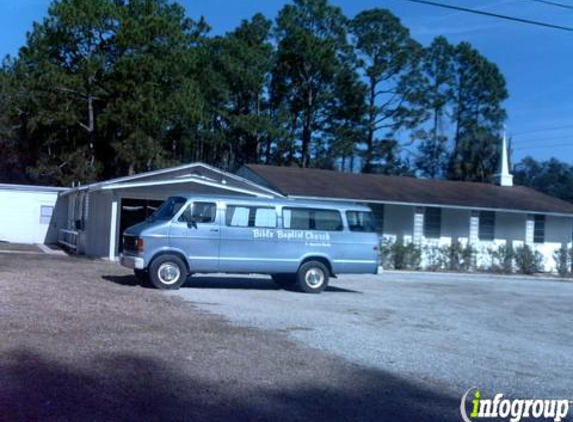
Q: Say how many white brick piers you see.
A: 3